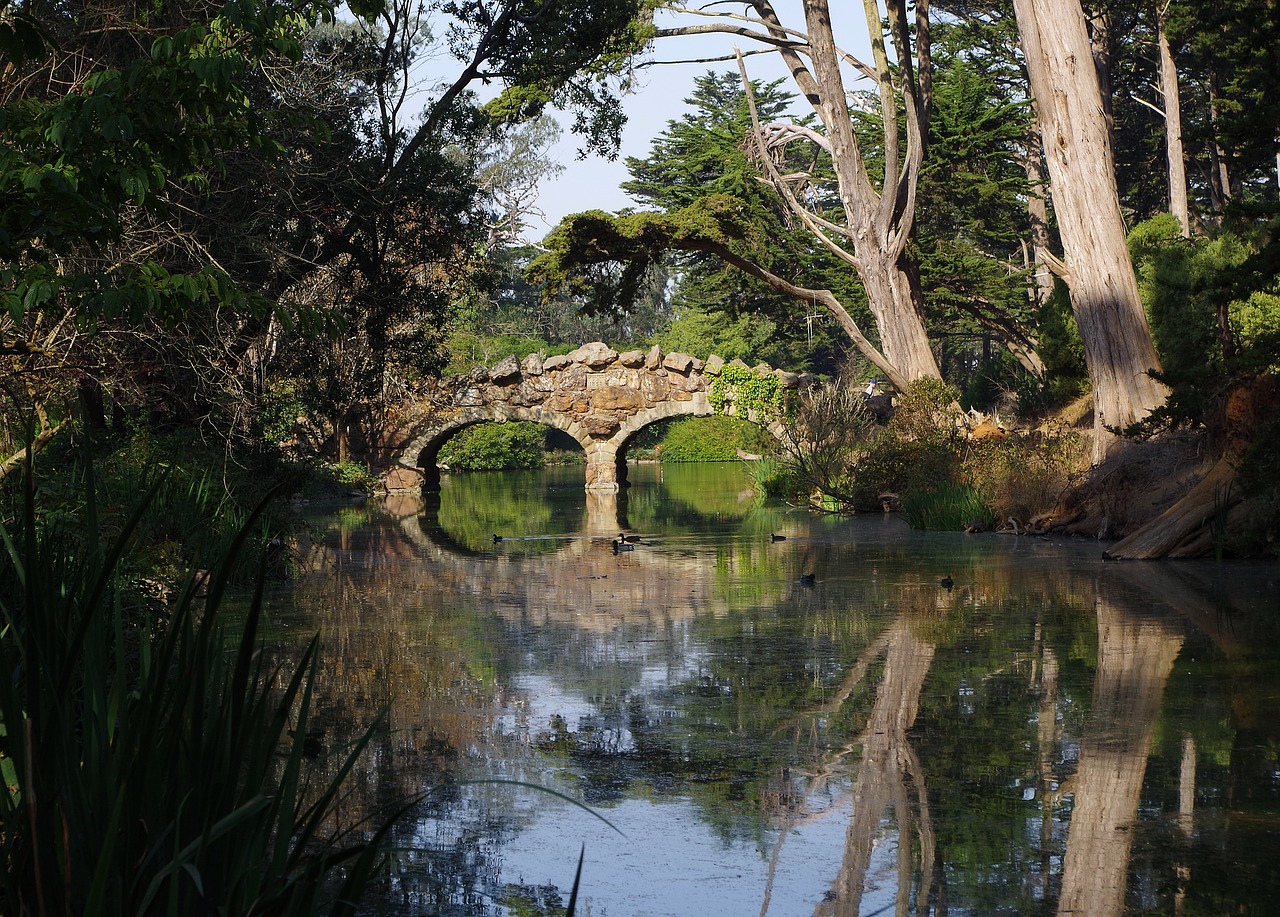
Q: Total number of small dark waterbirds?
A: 6